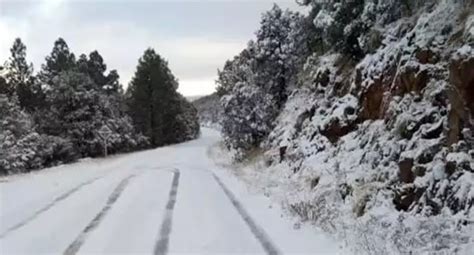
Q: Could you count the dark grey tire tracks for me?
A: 4